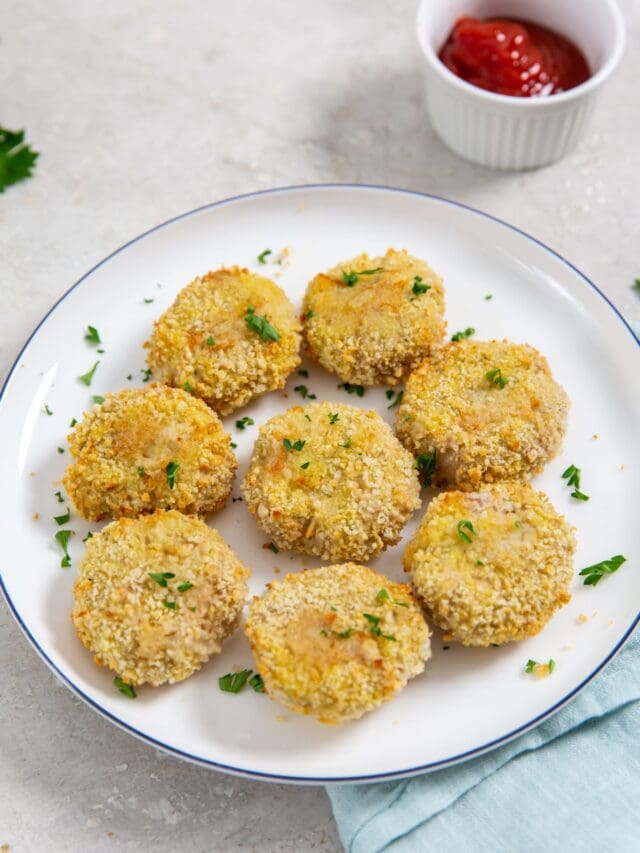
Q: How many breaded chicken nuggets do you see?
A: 8